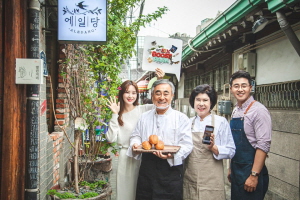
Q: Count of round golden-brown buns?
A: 3